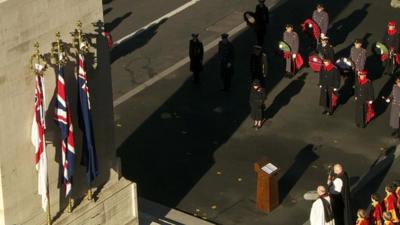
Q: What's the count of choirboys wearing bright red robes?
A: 5